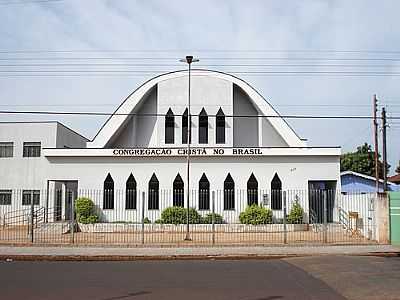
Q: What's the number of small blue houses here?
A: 1